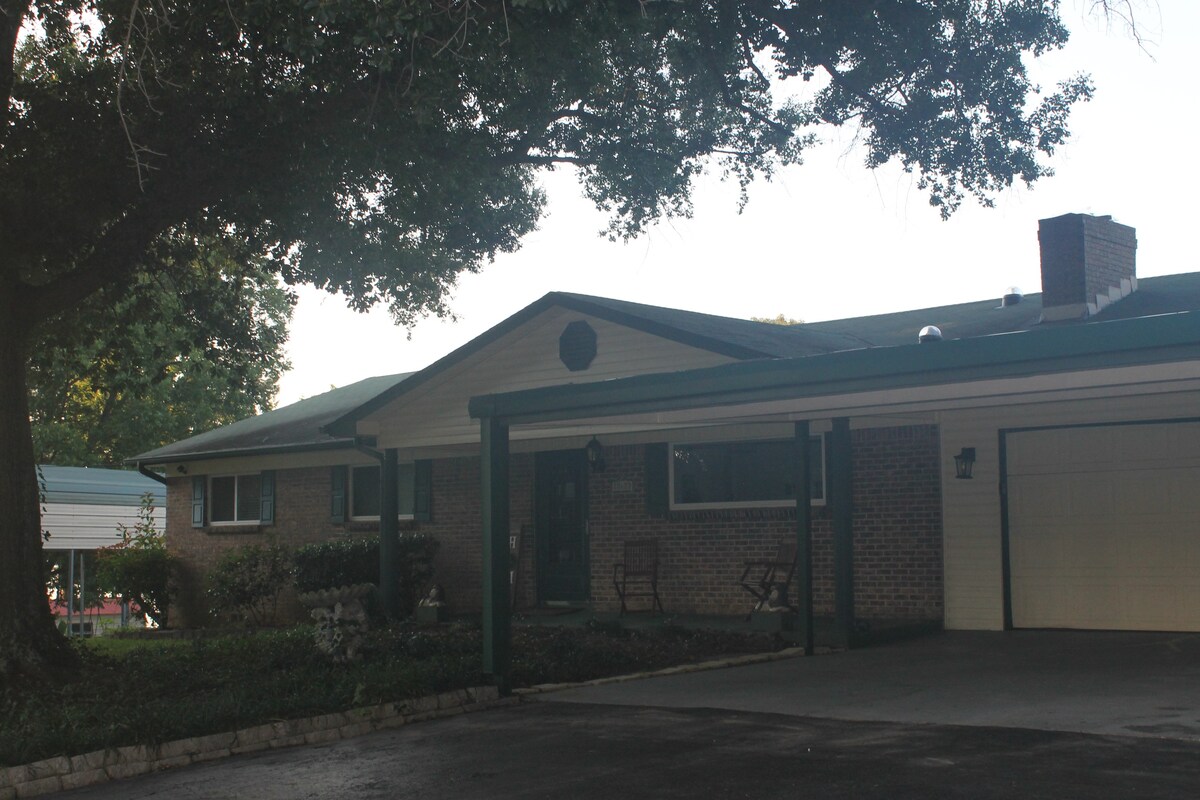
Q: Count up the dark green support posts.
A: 4